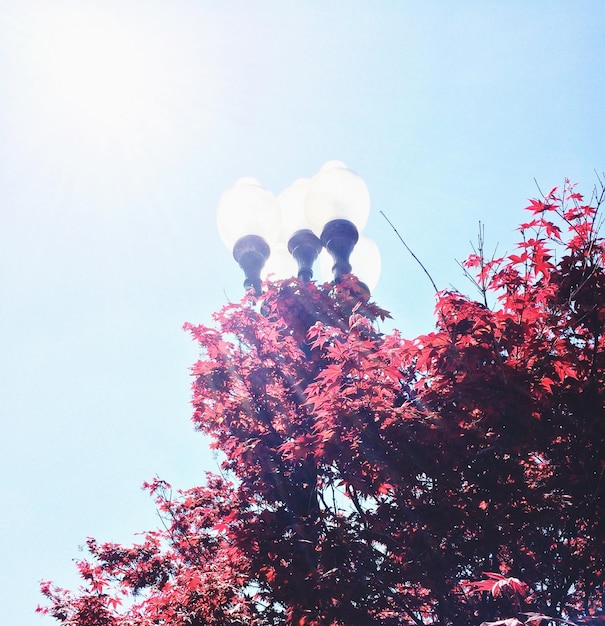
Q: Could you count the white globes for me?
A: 5